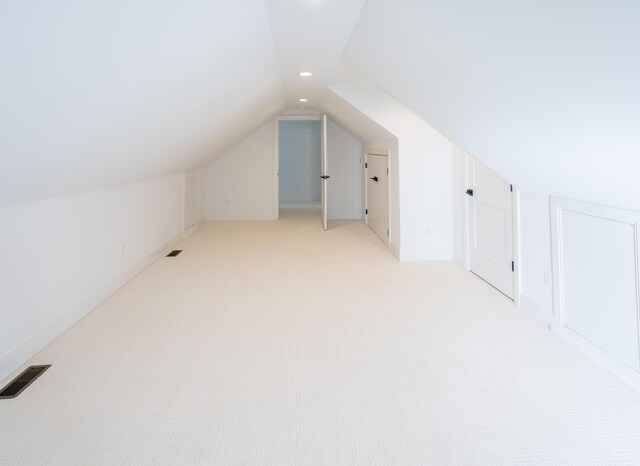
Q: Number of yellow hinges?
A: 0